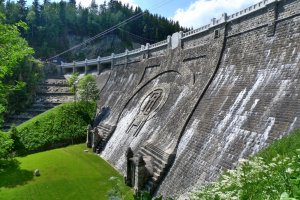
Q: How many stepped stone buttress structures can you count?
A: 2